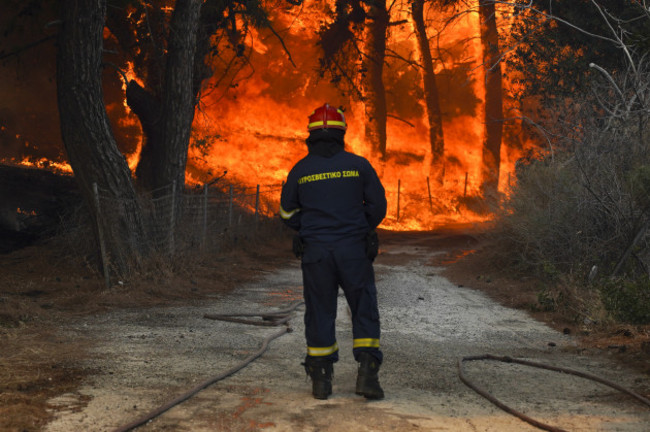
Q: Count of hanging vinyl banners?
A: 0